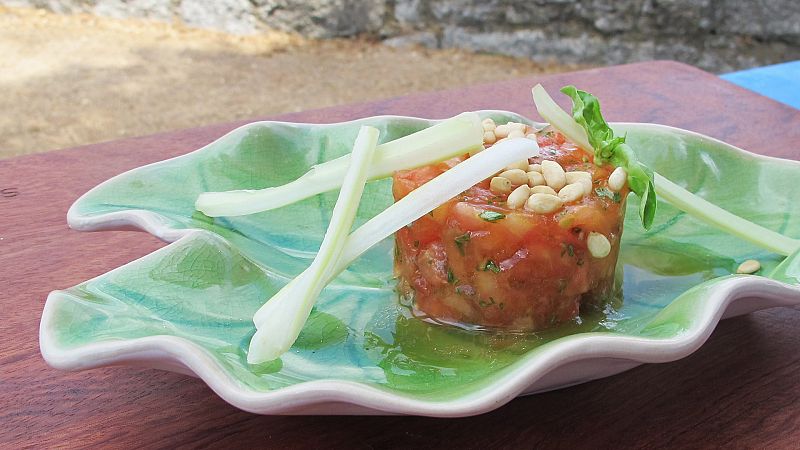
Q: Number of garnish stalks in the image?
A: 4